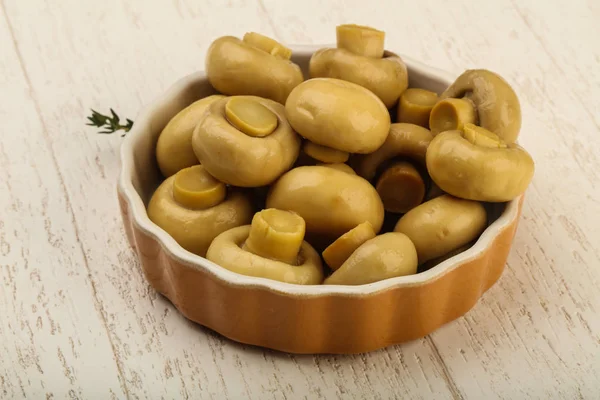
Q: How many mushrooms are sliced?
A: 0